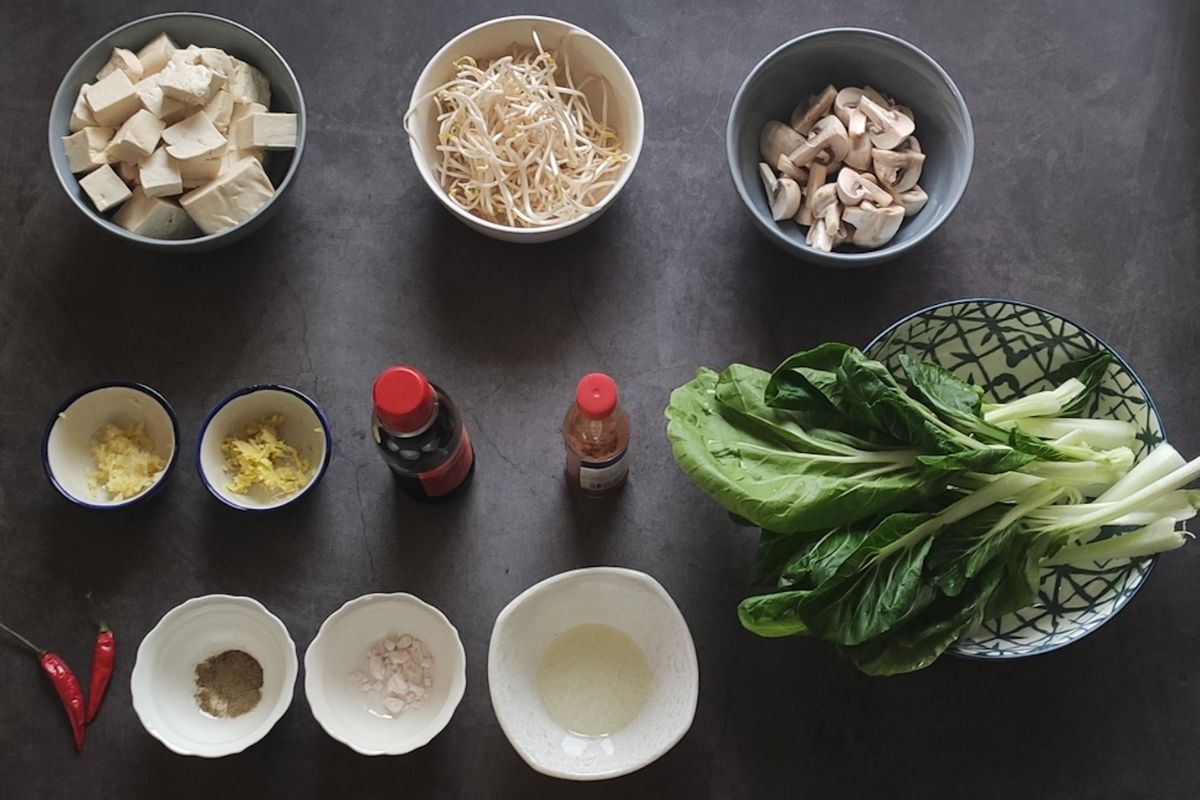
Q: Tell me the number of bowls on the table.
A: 9